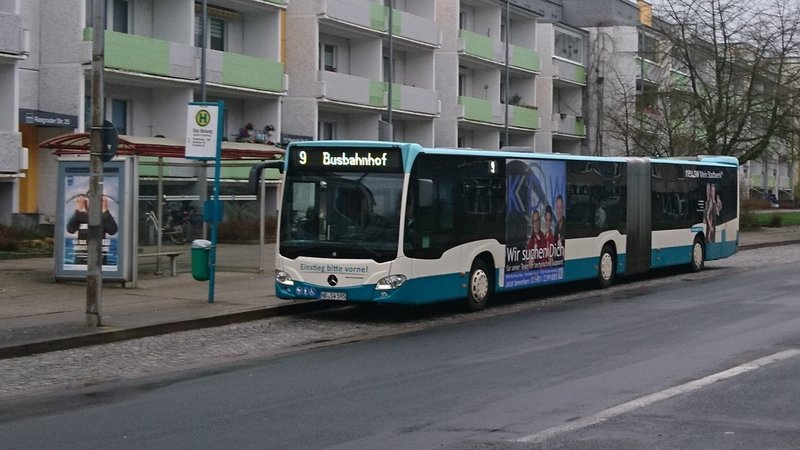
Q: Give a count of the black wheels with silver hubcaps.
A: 3